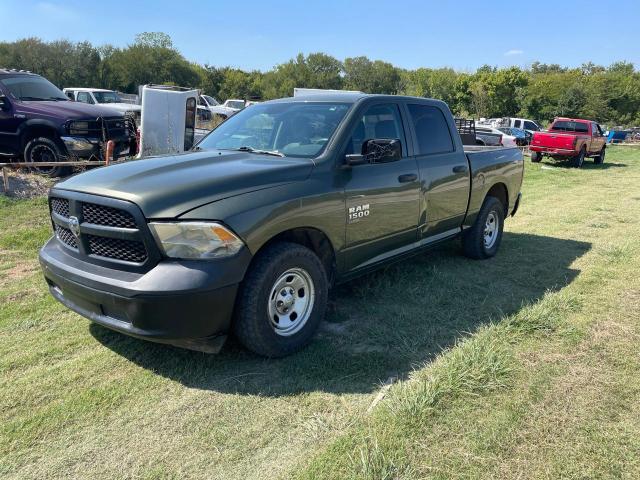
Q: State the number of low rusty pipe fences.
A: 1